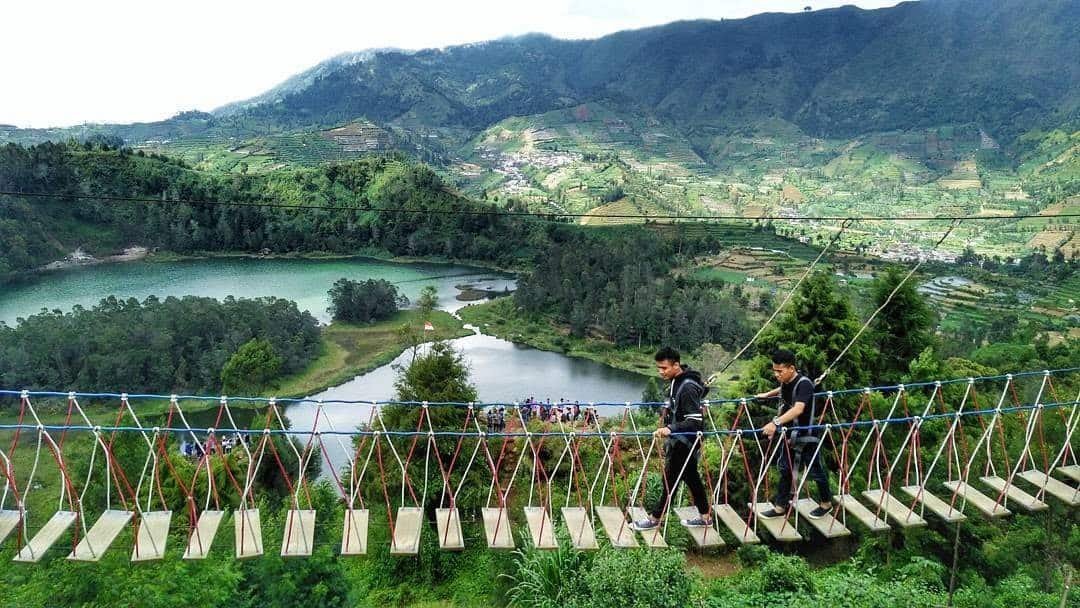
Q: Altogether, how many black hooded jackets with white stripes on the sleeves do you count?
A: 1